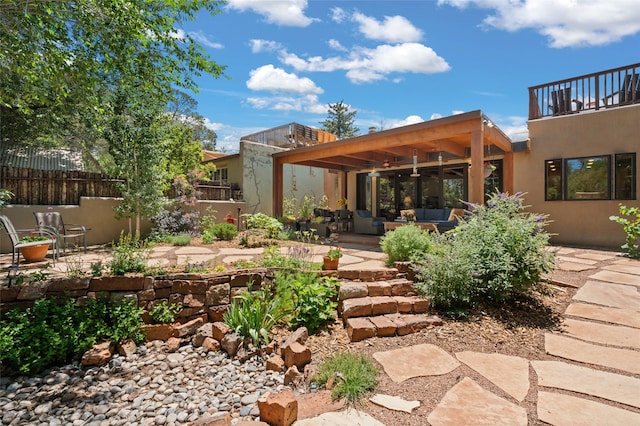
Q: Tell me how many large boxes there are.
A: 0